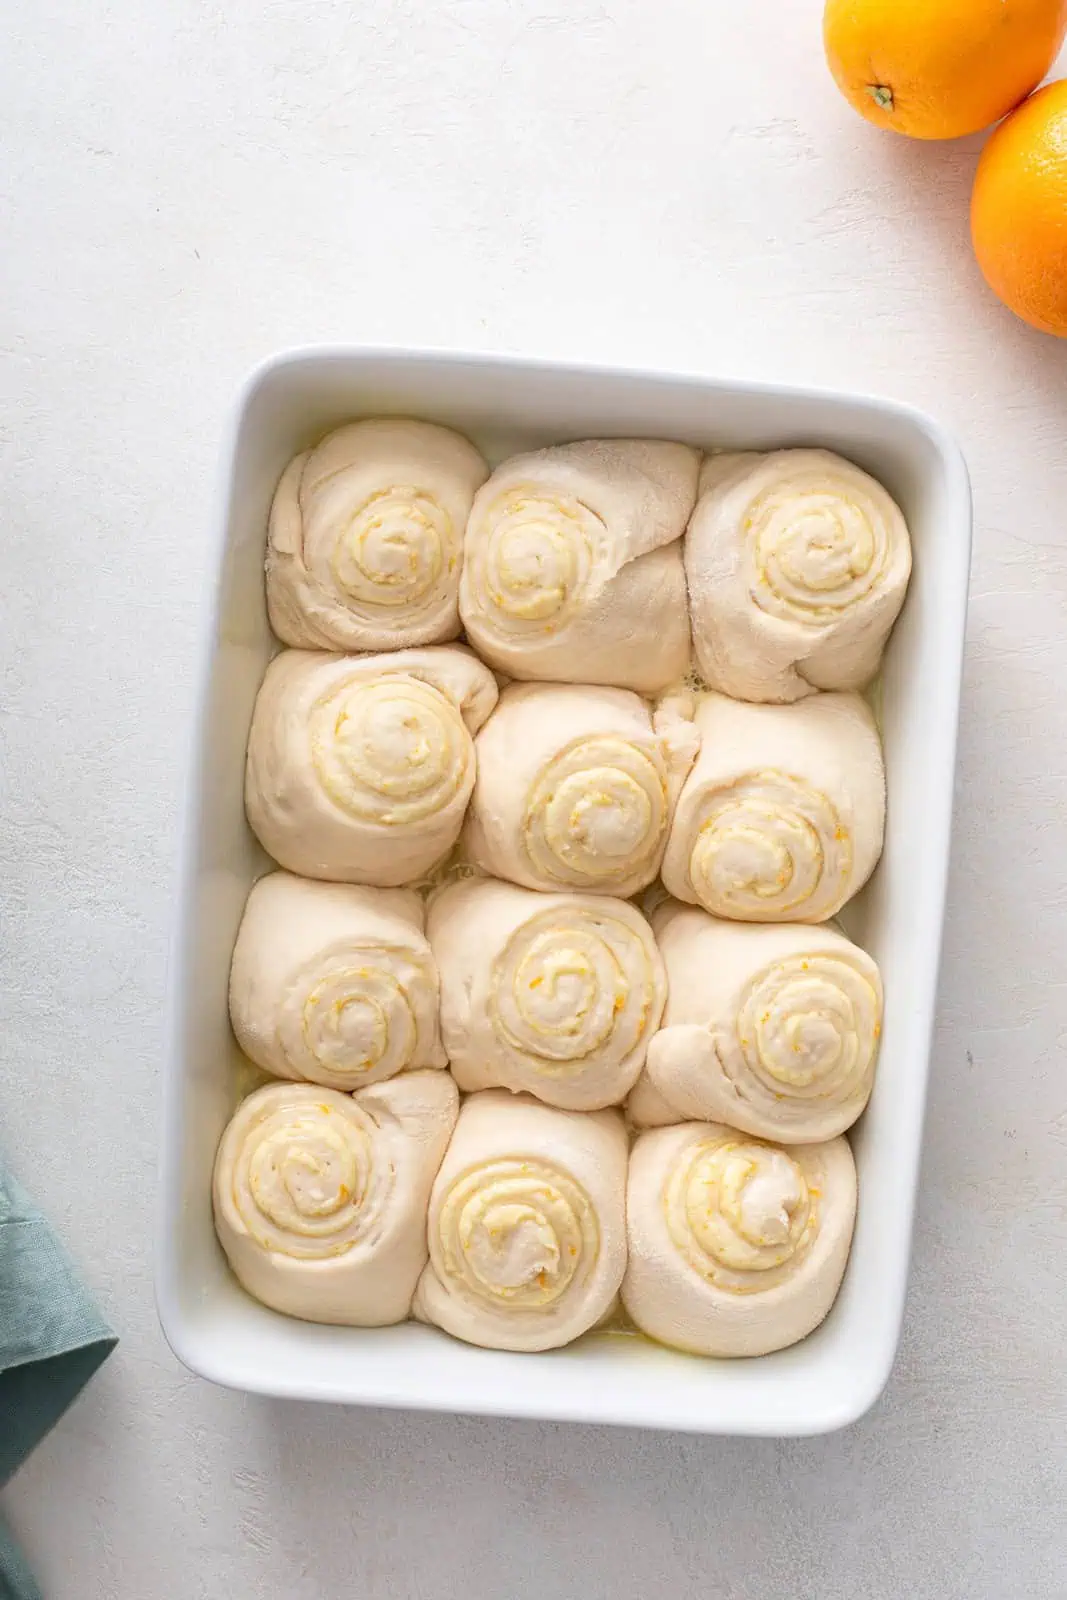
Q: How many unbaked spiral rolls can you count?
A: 12